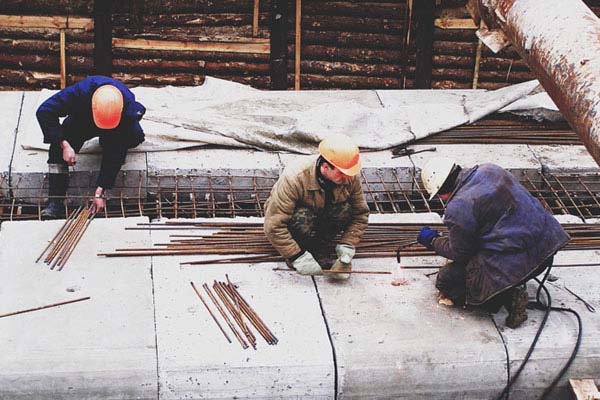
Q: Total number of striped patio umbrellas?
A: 0